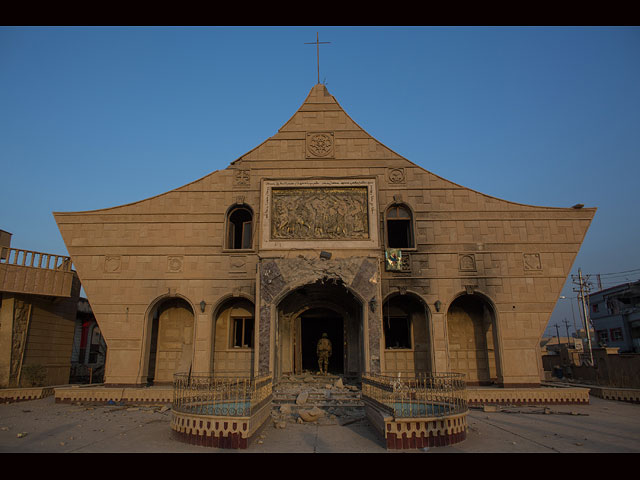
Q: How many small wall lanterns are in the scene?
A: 3